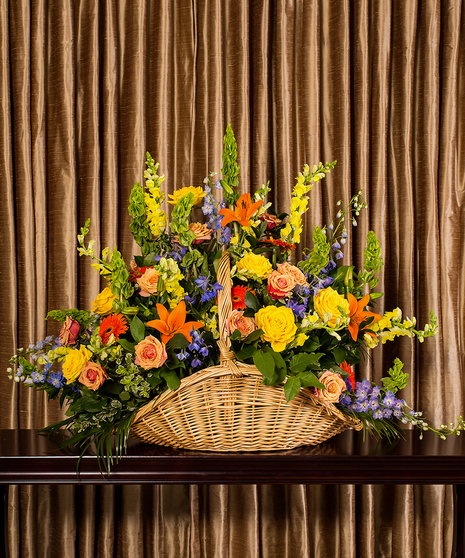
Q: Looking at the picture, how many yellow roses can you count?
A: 6